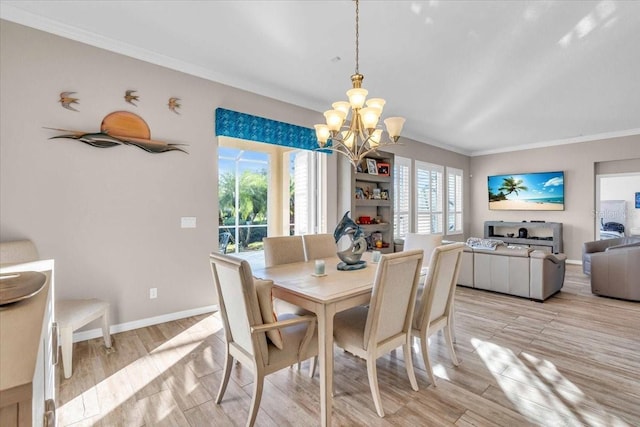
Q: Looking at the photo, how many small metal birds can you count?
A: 3